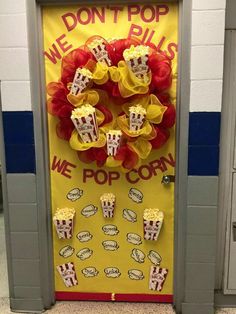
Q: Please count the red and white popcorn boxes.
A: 11